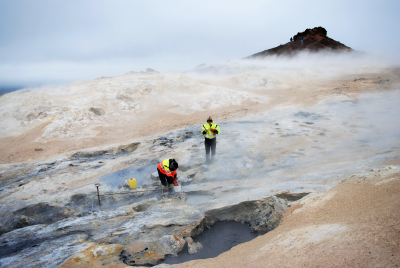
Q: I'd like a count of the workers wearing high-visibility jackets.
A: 2